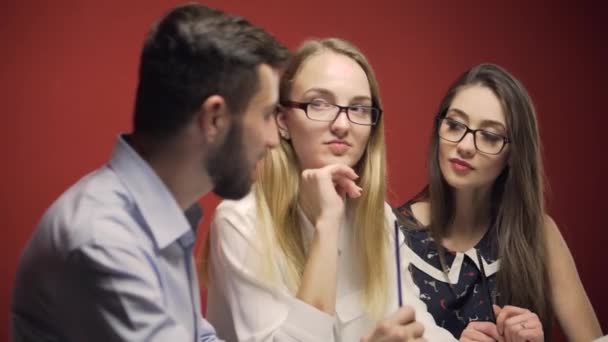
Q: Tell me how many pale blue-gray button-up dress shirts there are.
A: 1